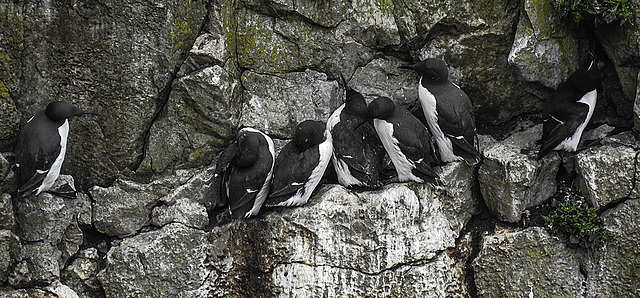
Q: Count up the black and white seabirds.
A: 7